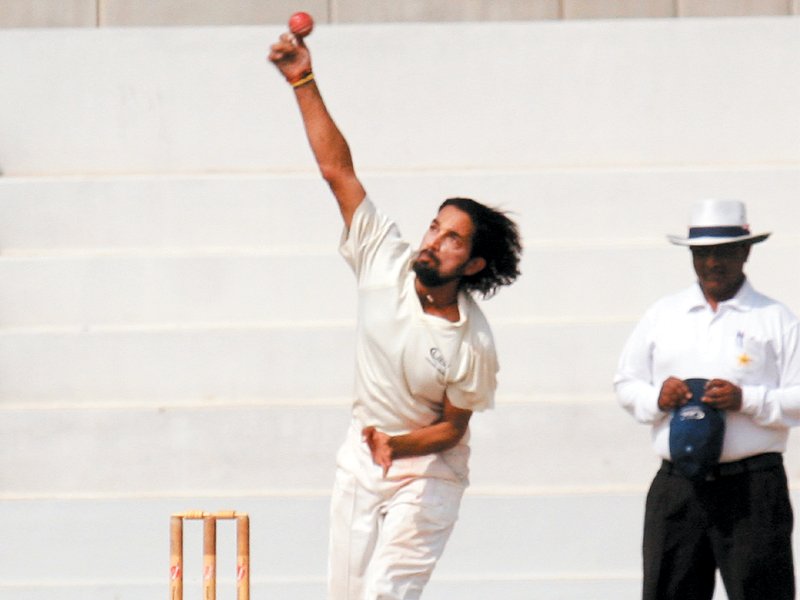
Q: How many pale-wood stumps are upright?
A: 3